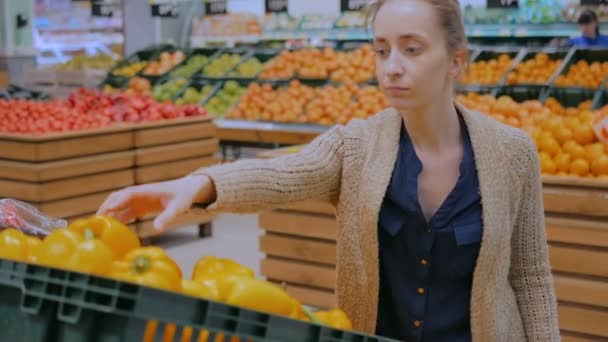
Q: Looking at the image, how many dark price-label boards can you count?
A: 7